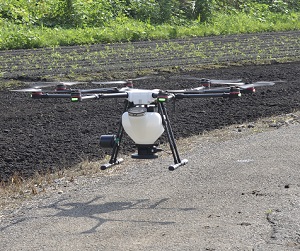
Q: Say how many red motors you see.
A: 8